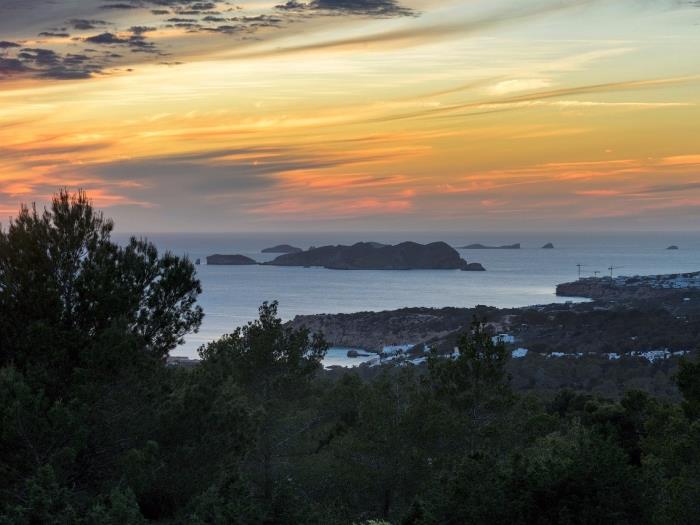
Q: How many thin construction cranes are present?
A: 3